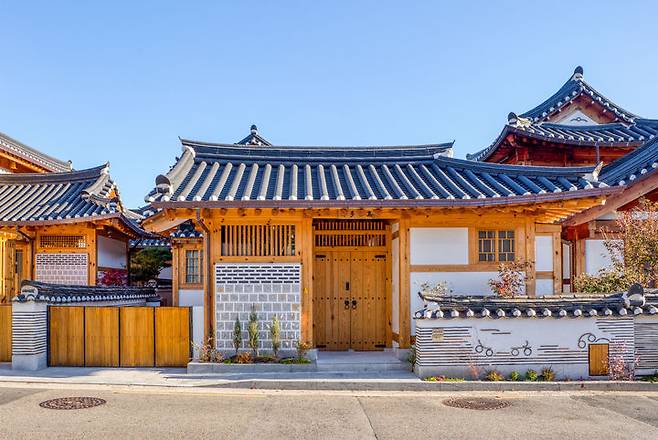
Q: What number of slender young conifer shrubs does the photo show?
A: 3